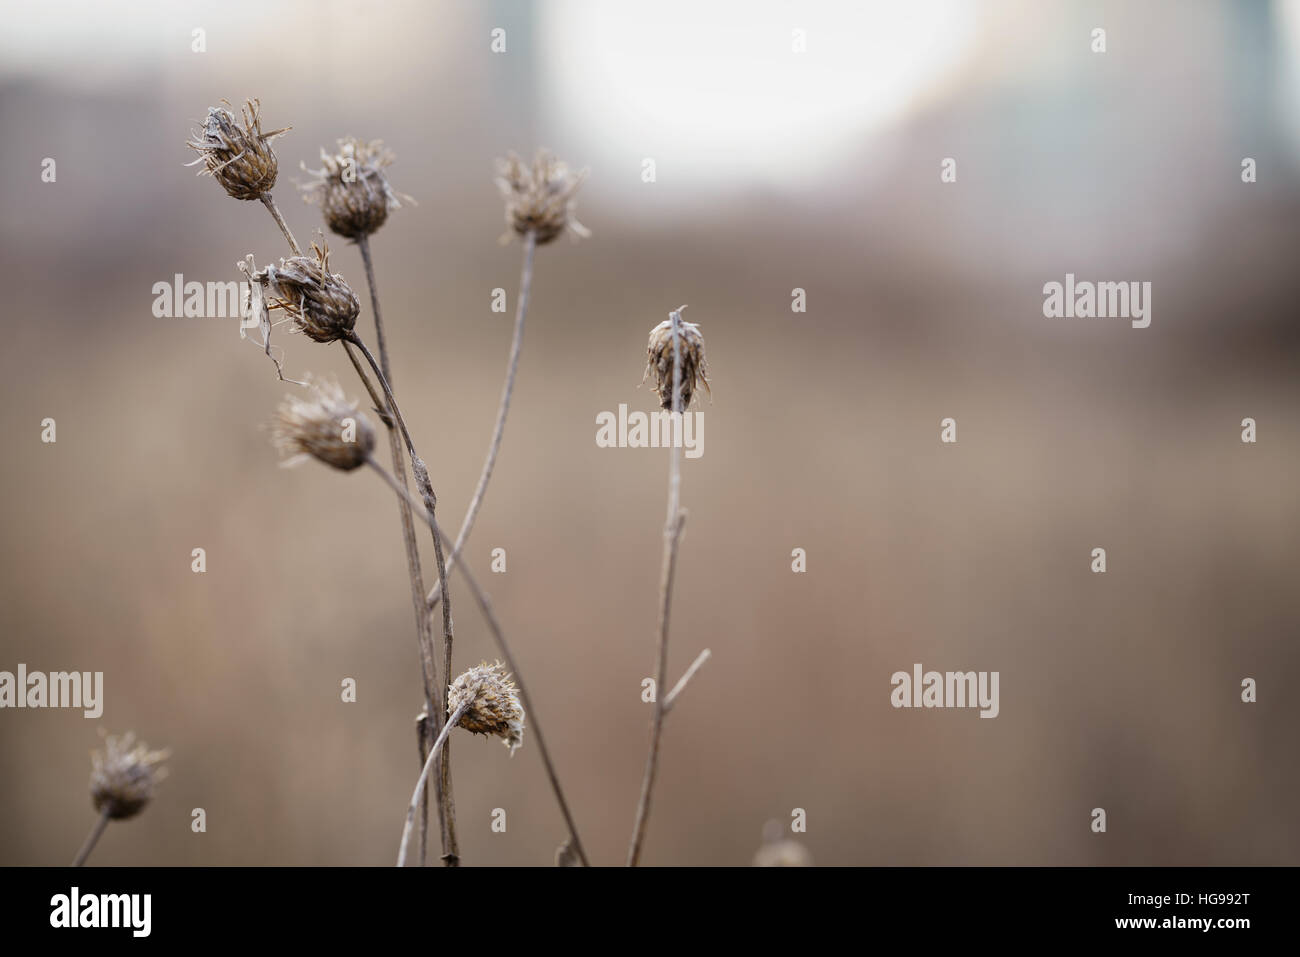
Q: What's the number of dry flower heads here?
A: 8